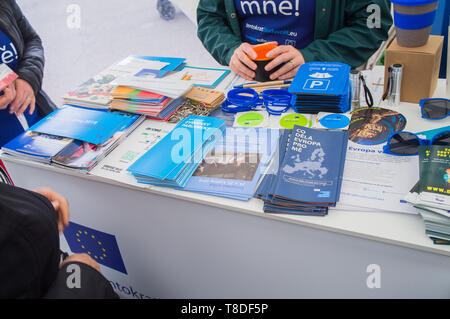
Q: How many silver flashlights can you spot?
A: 2